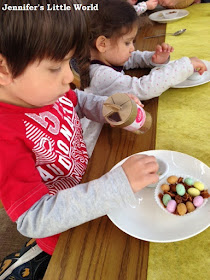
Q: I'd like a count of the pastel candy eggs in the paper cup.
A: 11